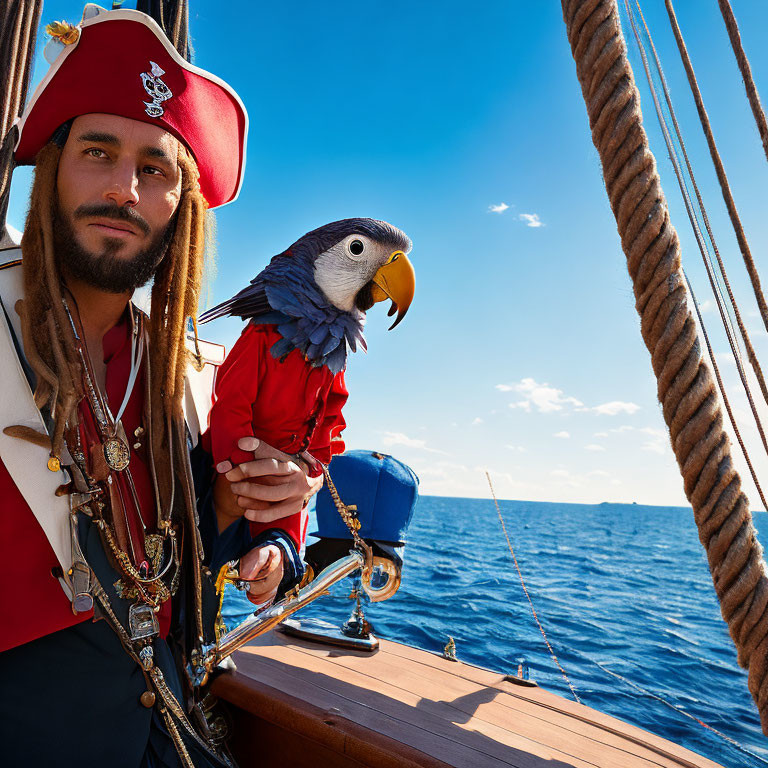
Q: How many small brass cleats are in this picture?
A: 2